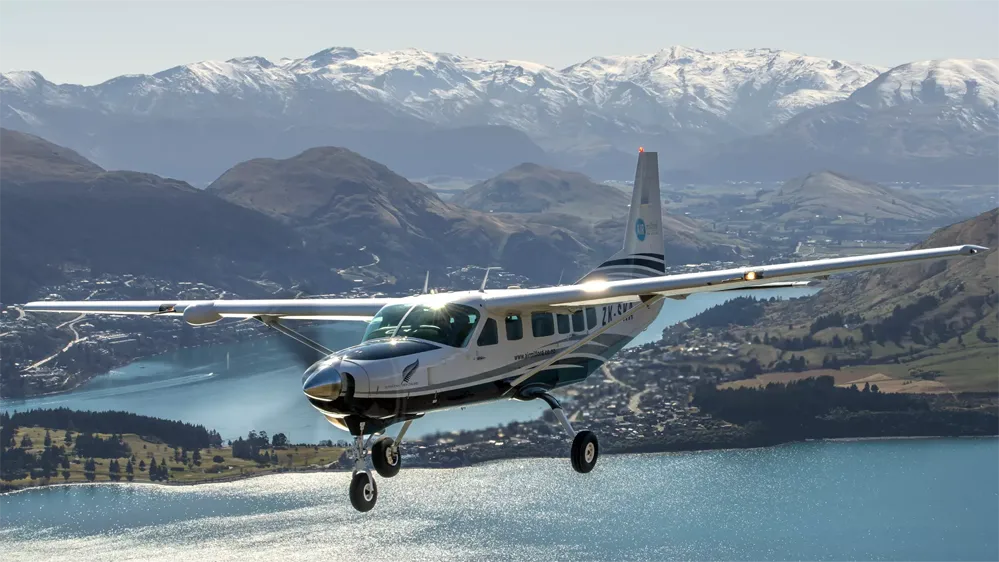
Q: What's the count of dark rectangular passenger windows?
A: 5